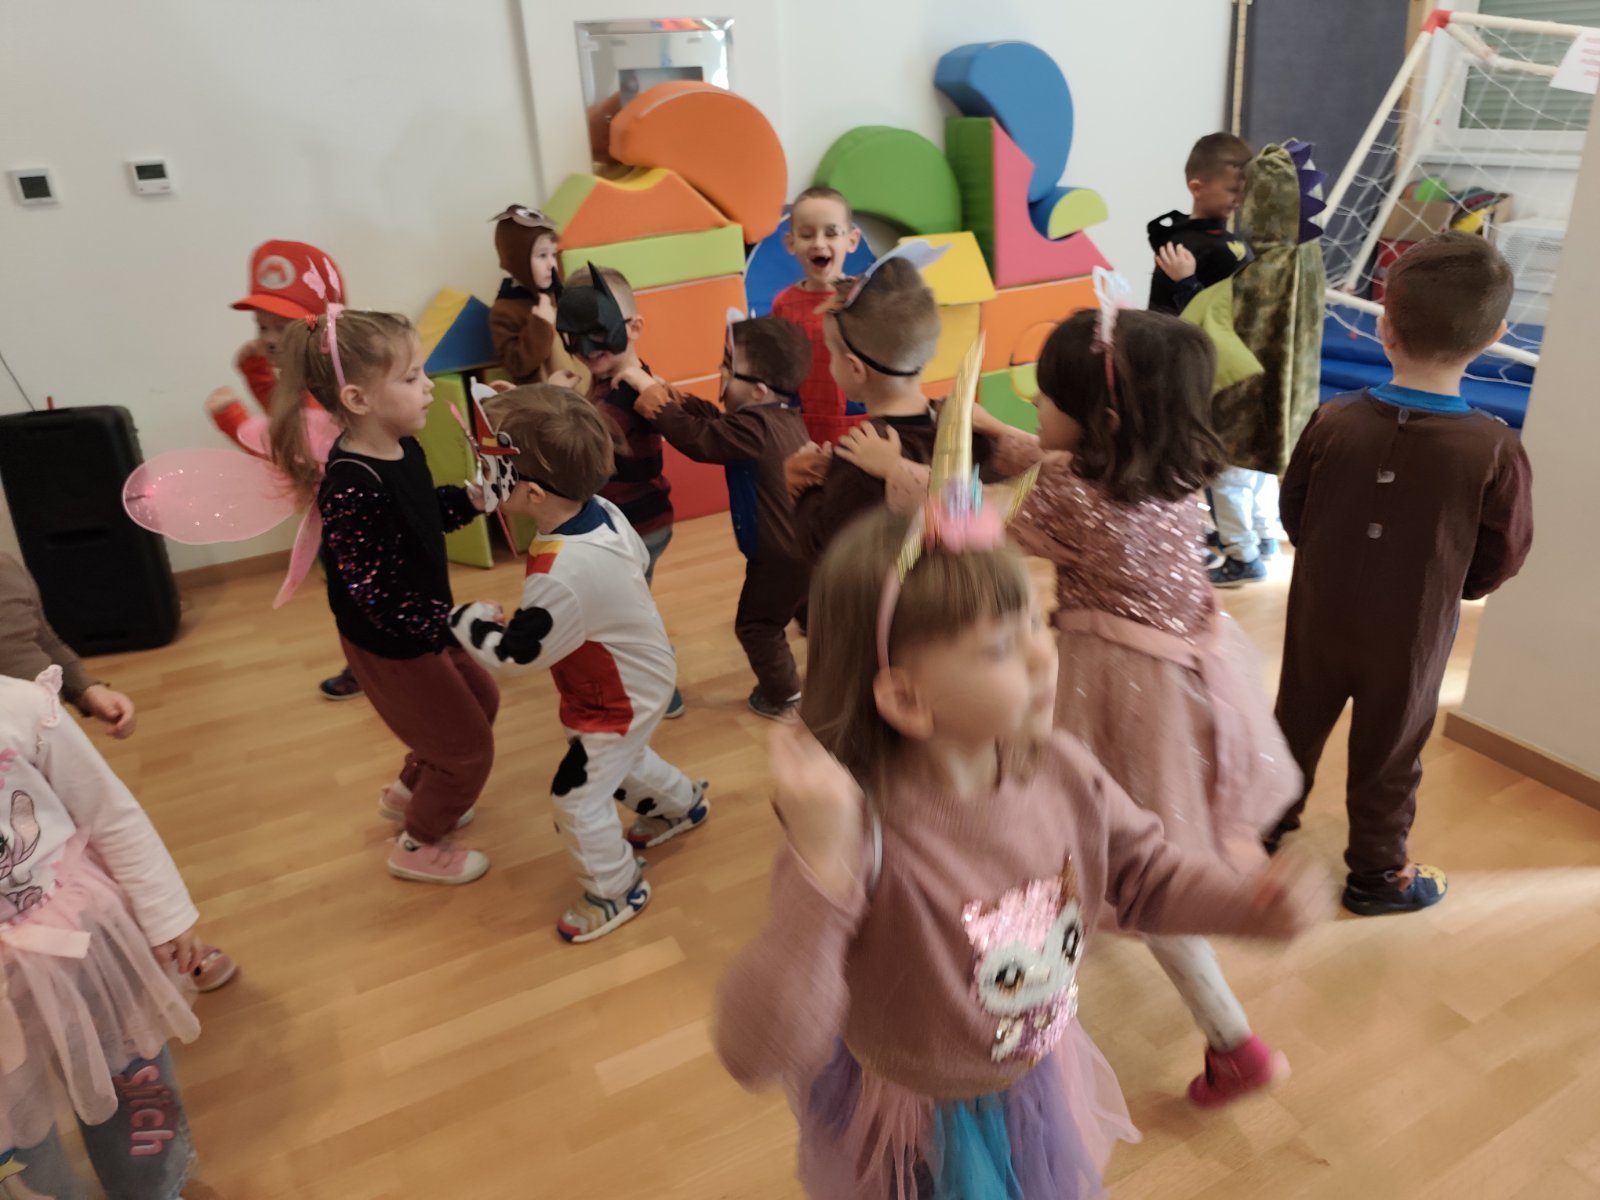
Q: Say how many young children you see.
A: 15